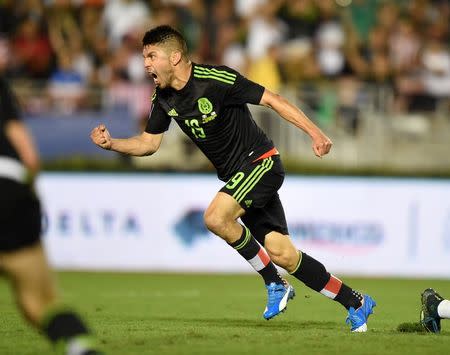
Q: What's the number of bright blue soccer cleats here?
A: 2